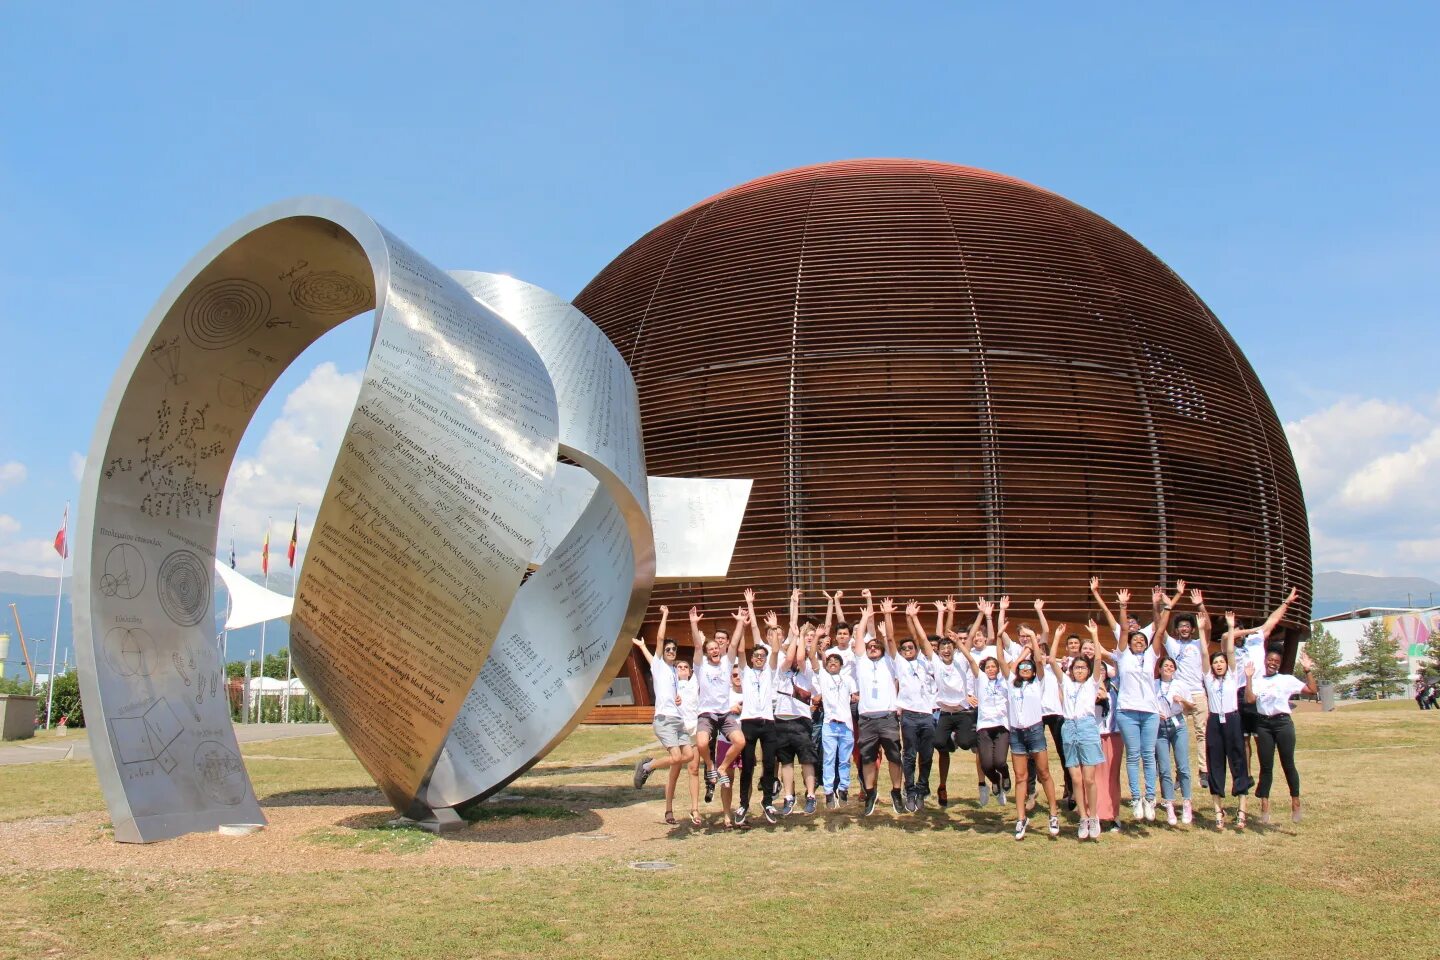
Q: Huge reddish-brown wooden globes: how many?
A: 1